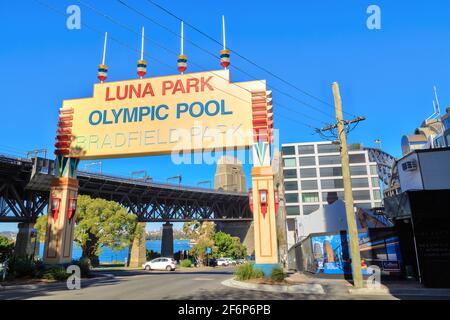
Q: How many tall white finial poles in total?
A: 4